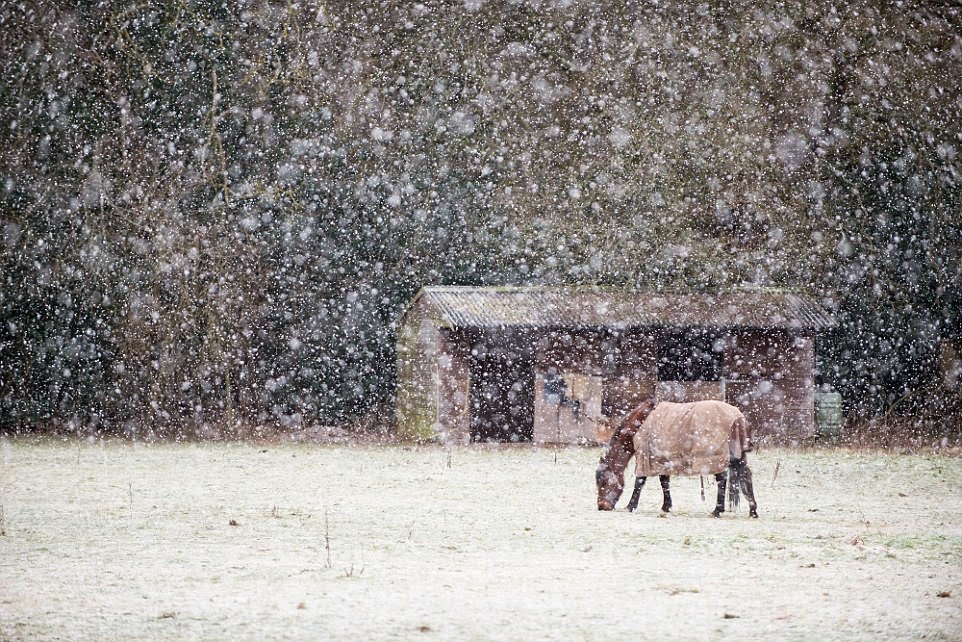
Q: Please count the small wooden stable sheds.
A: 1